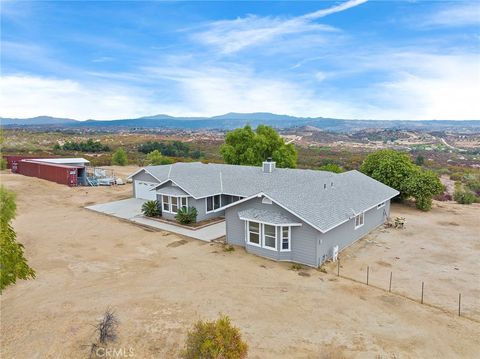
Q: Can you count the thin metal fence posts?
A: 5